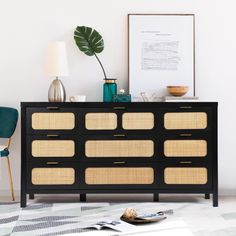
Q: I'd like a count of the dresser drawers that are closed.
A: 9